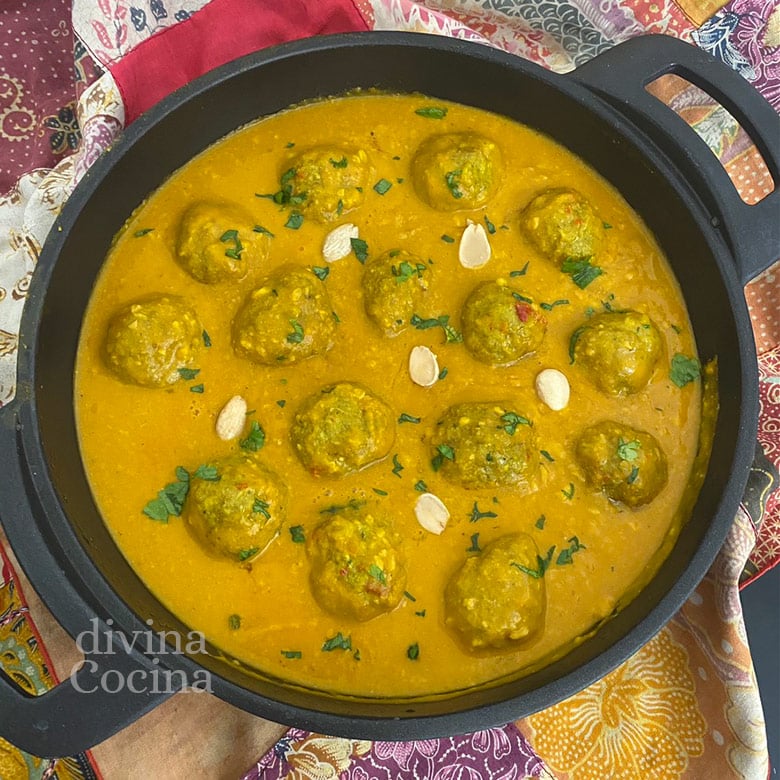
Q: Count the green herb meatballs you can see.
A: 15